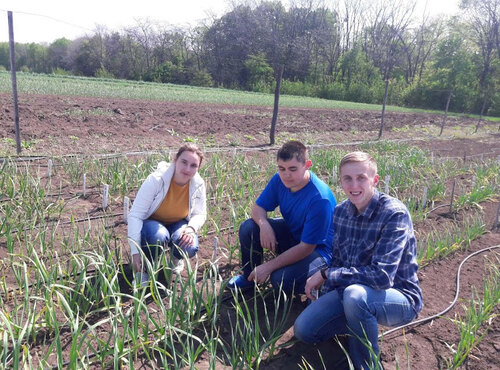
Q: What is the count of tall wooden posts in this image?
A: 5